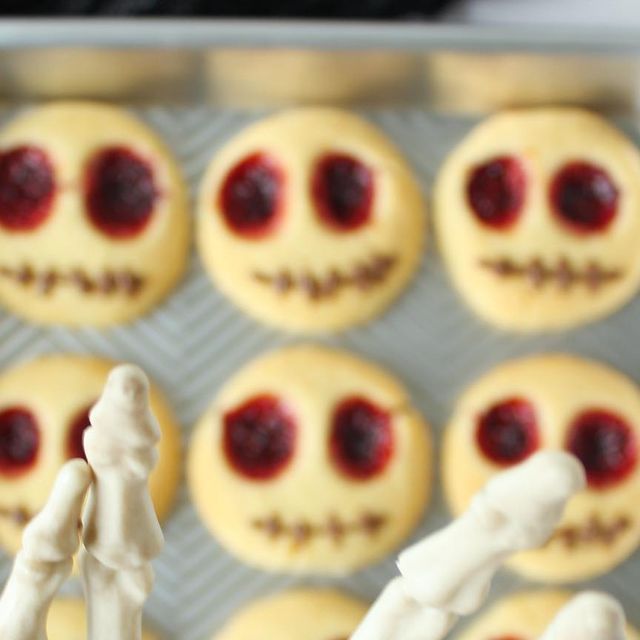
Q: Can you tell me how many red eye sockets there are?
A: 12